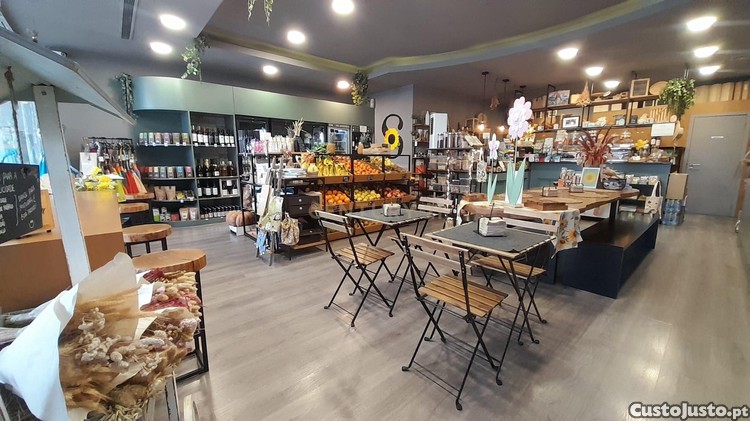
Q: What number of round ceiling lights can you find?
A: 12